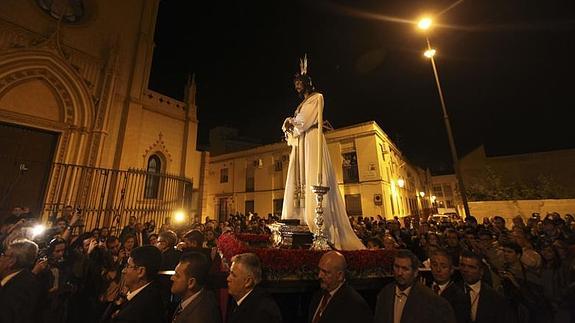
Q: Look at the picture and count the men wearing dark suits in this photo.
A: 8